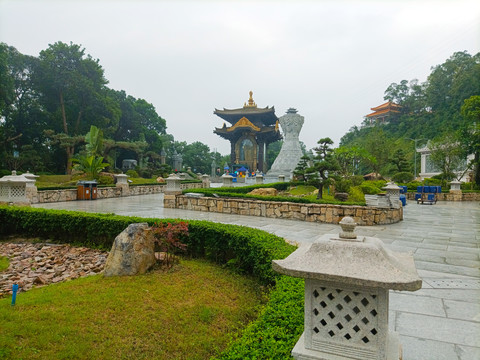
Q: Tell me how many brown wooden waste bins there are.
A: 2